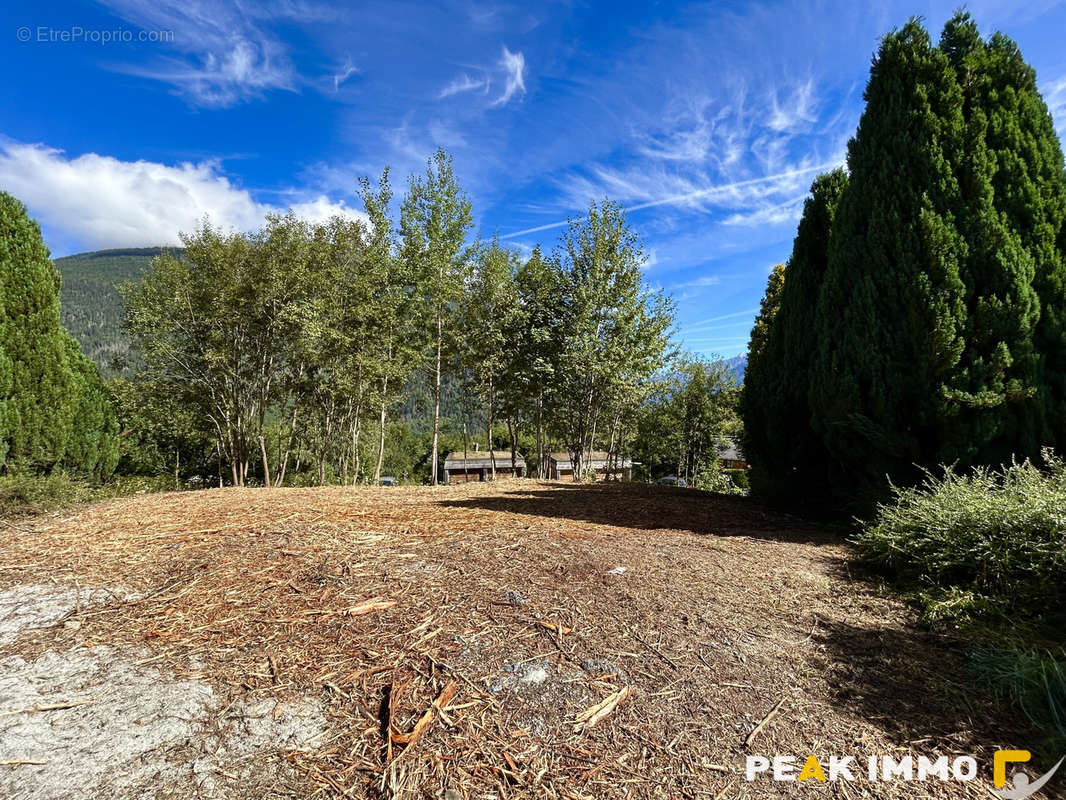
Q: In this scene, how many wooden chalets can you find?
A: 2